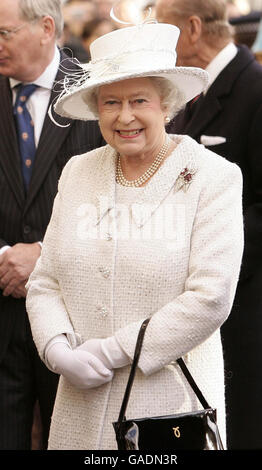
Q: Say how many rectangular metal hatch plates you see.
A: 0